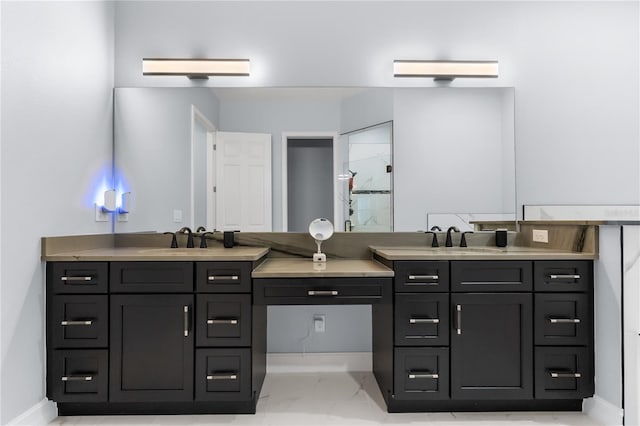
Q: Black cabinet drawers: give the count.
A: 13